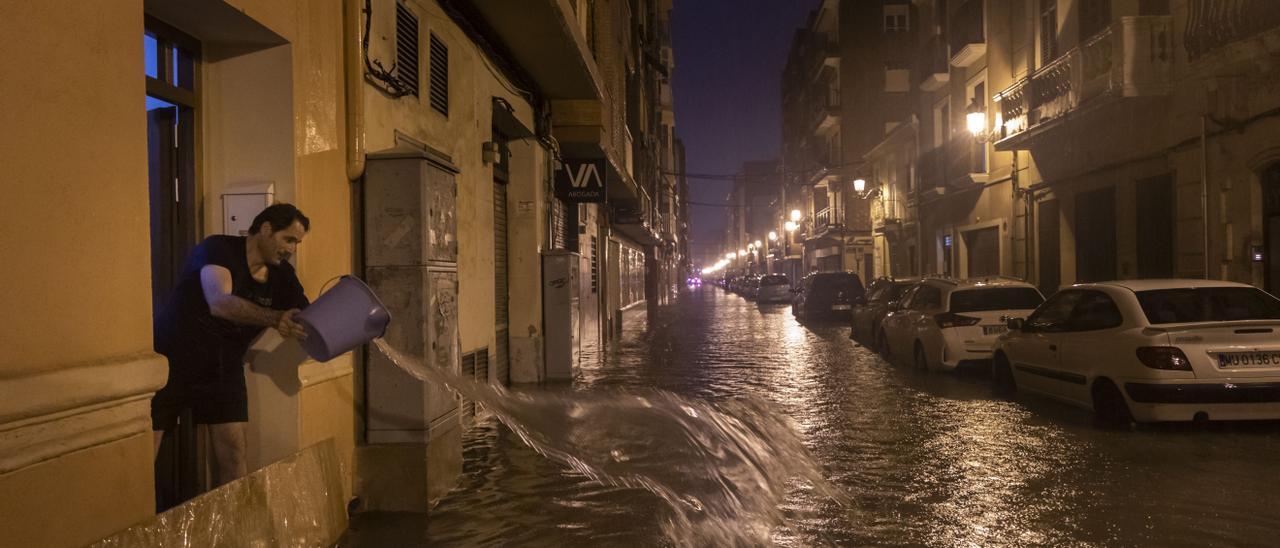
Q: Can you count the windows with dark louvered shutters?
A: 2